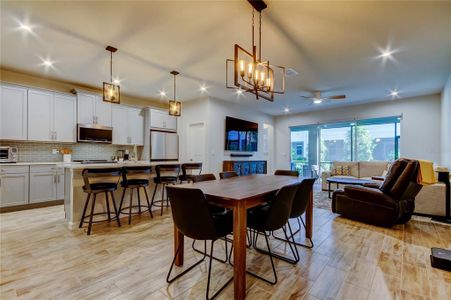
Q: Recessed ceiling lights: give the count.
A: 9